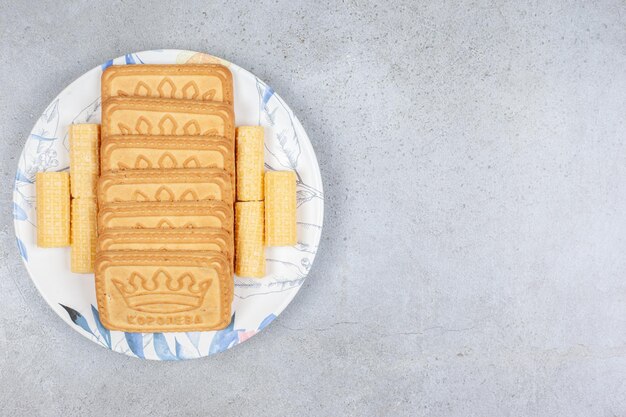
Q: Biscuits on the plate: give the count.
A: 7